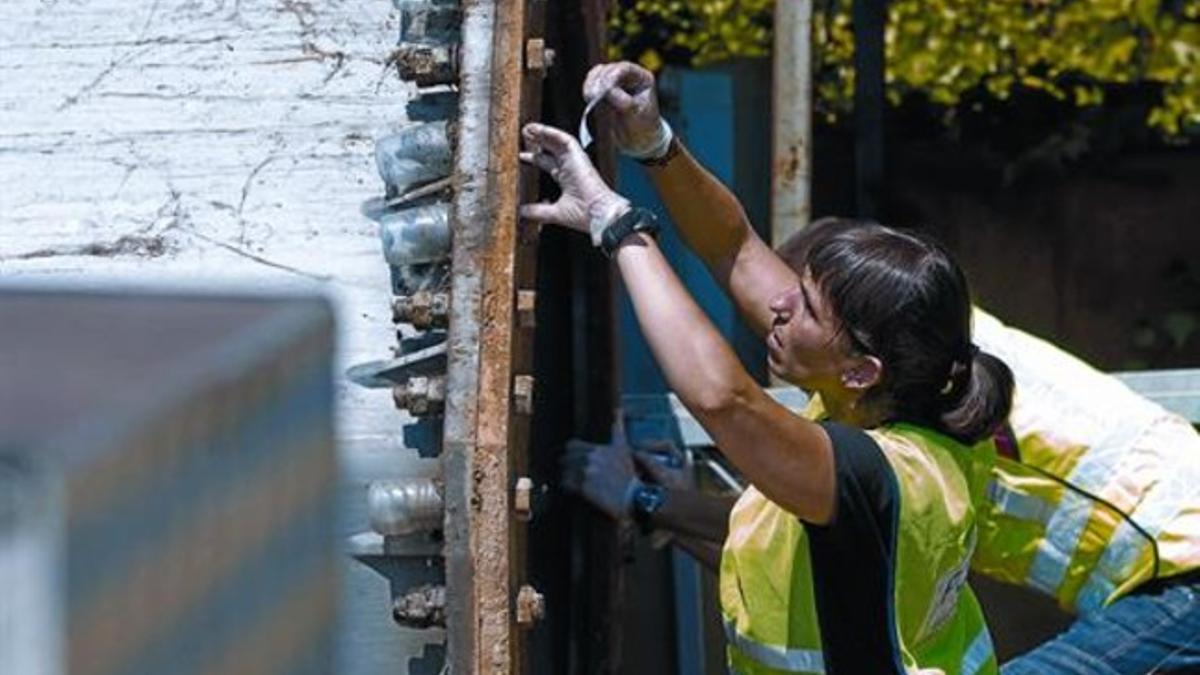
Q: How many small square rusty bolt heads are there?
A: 5